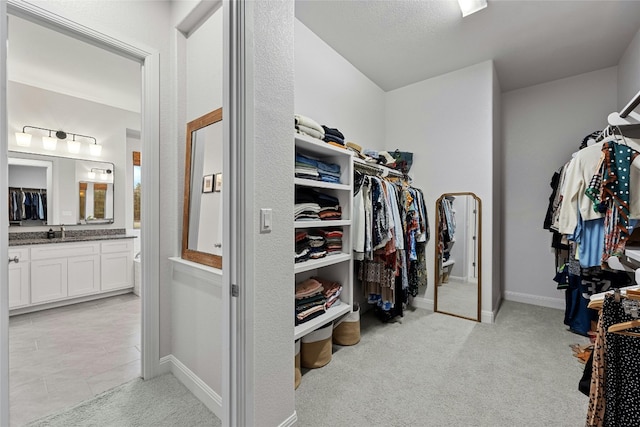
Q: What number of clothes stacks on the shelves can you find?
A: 11